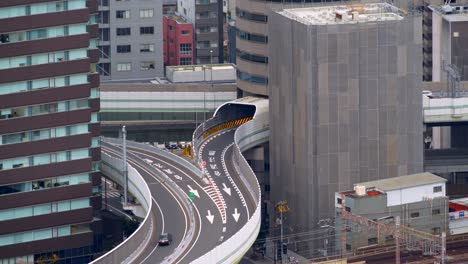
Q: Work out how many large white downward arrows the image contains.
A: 4